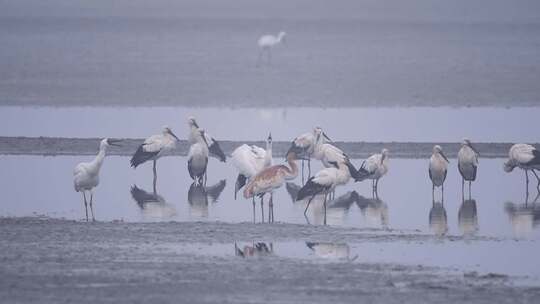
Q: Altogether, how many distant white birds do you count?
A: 1